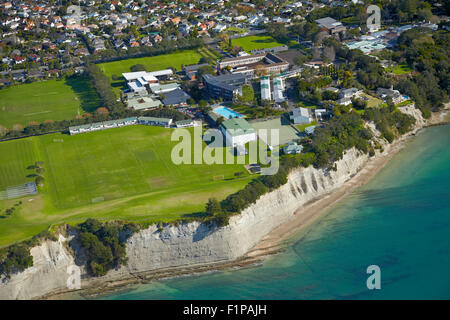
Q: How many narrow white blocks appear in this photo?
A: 2